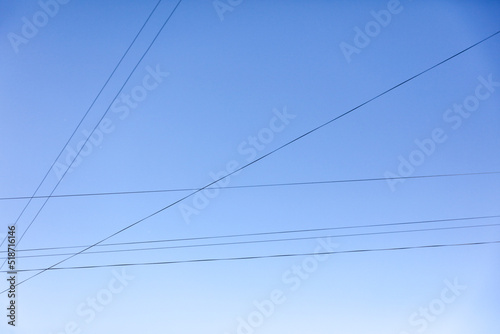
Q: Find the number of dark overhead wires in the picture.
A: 7